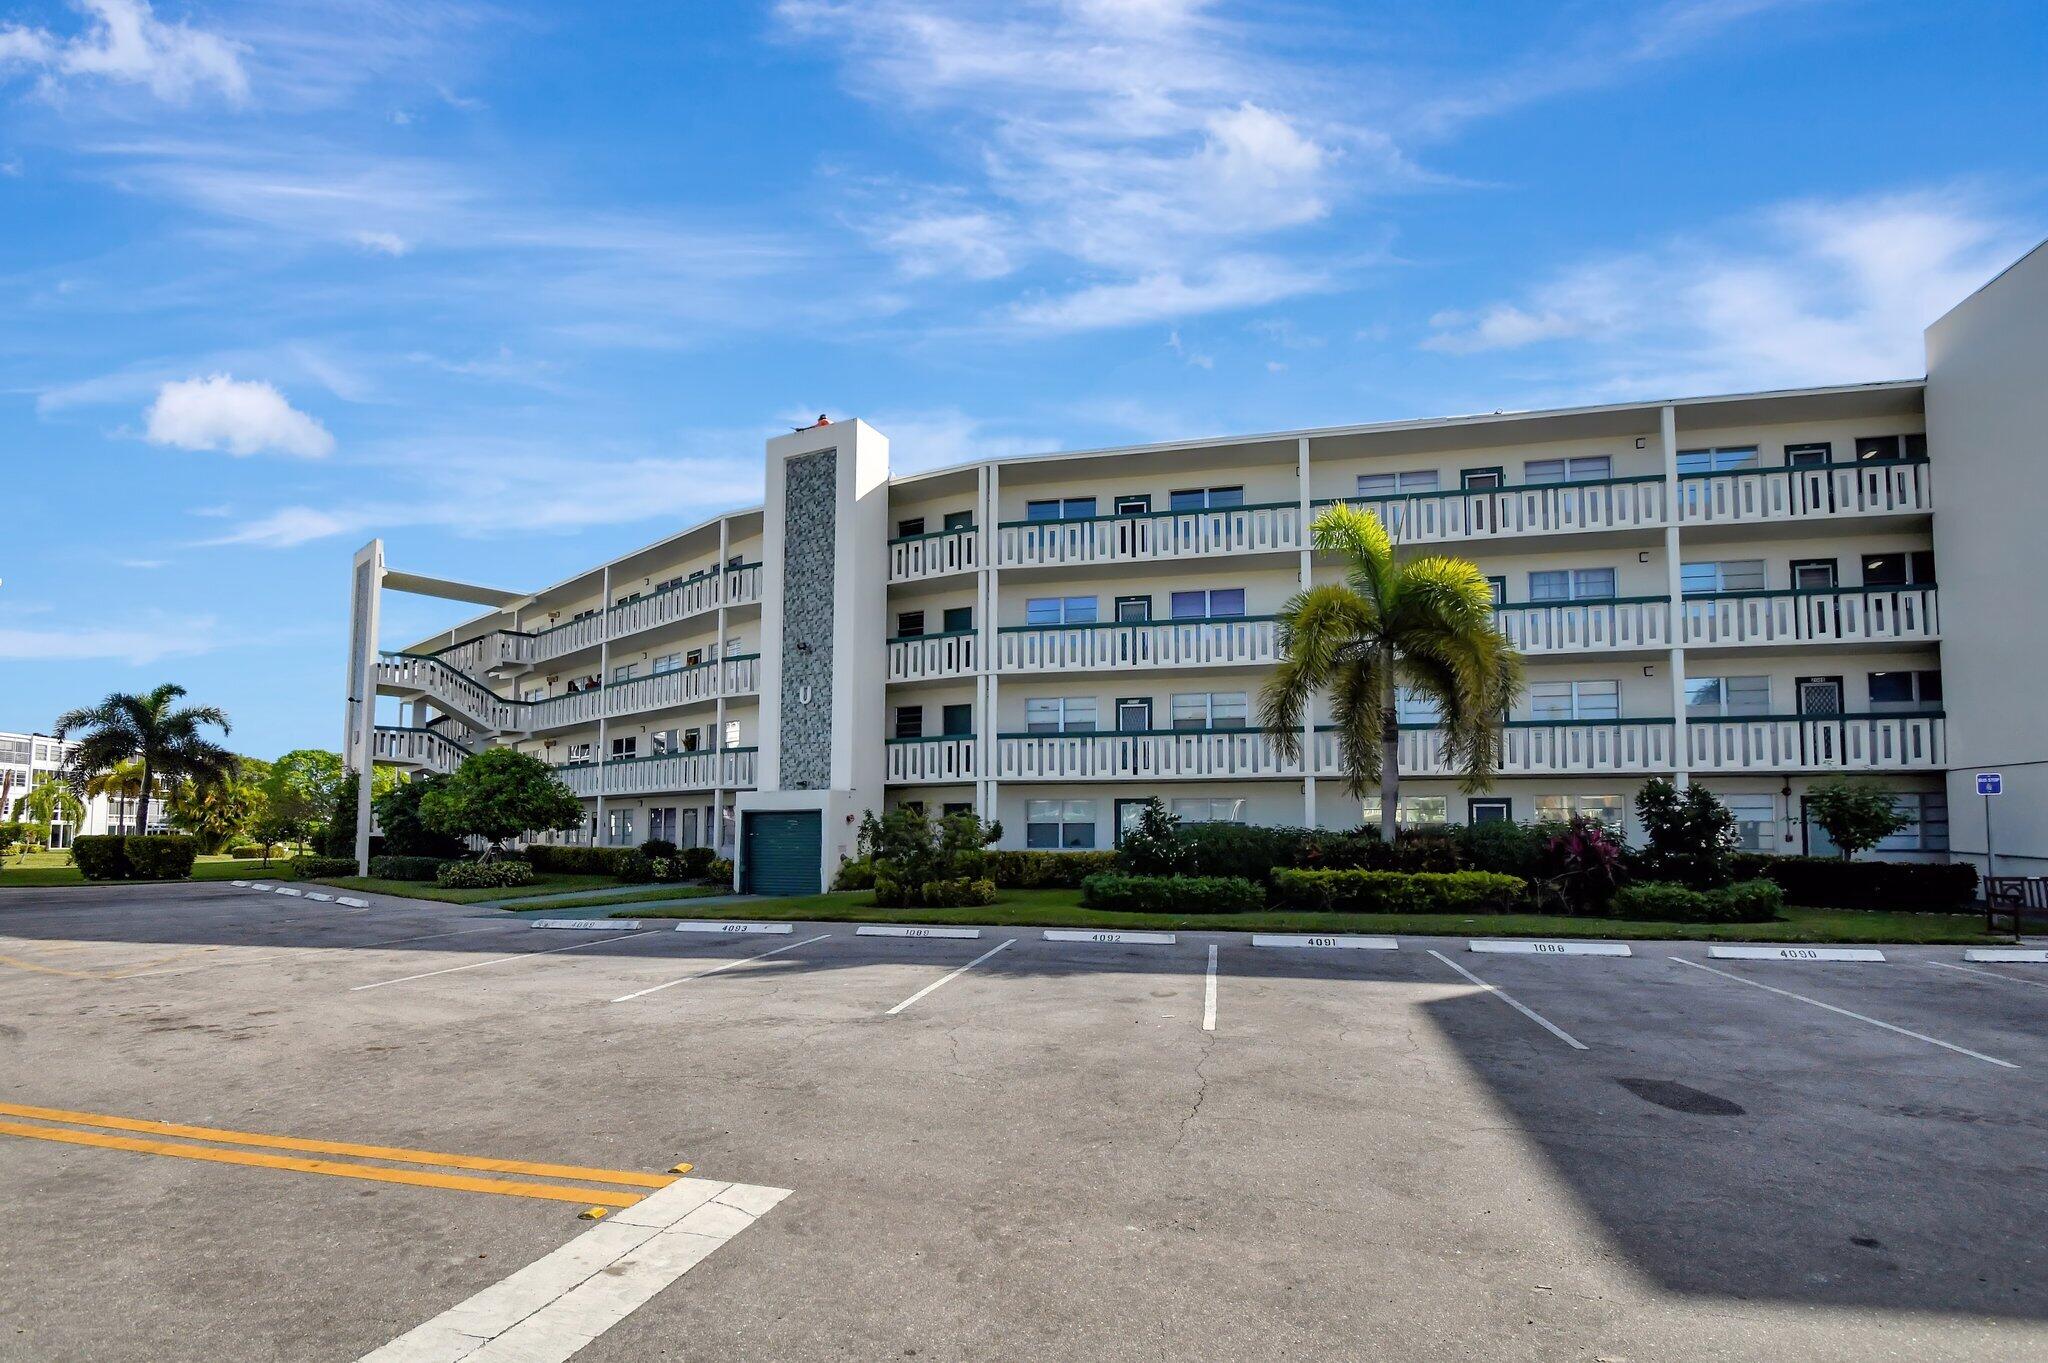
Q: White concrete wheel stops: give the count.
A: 13